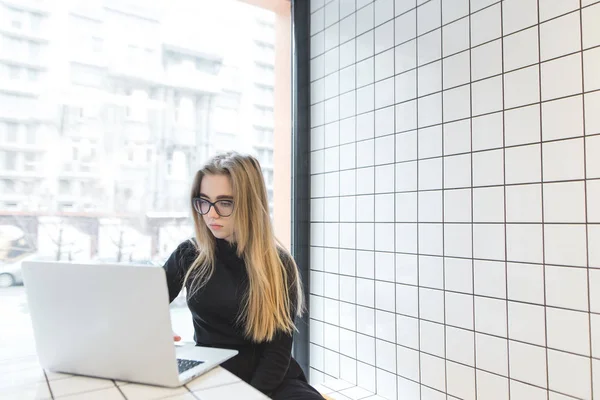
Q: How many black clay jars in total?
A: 0